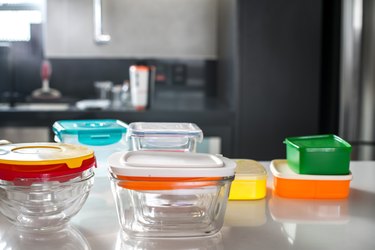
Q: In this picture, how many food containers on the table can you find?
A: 7